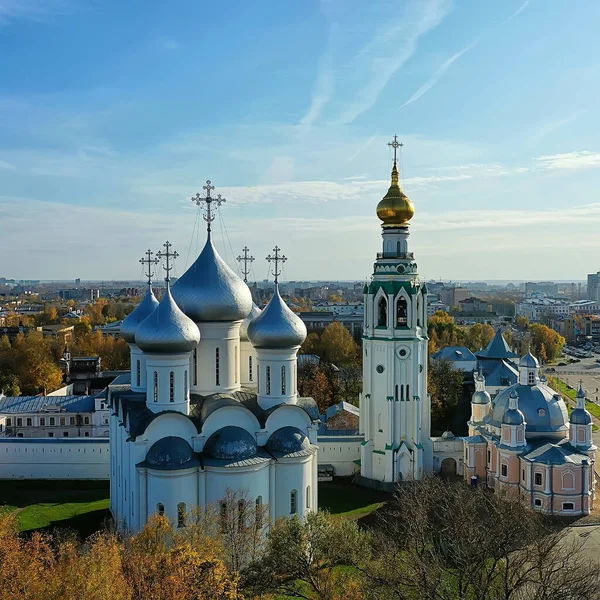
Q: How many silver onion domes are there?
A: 5